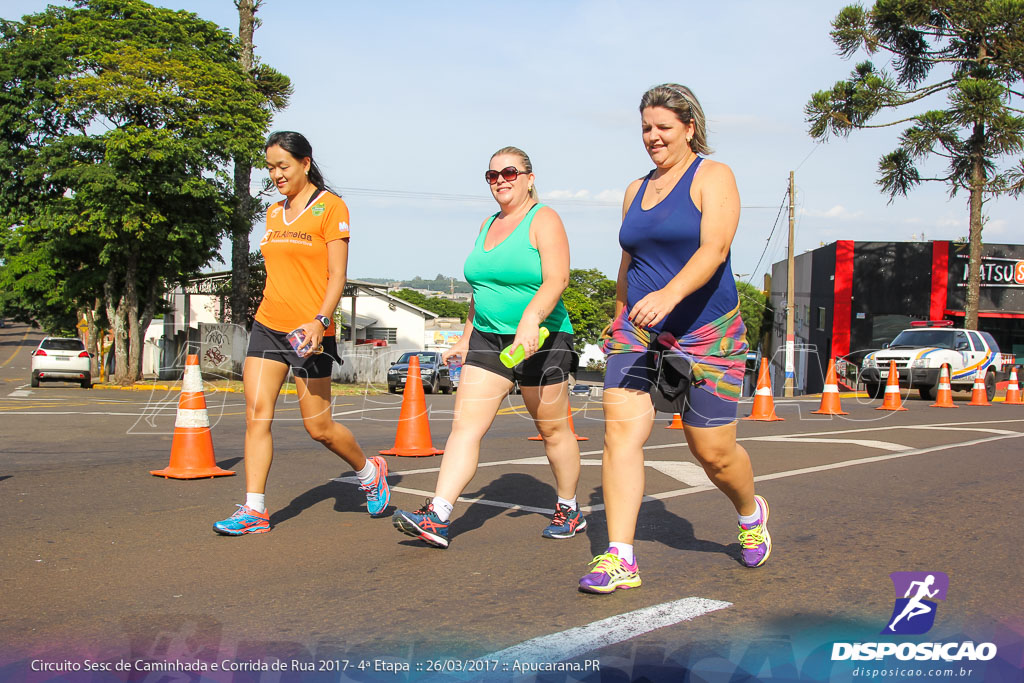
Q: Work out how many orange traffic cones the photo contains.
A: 10